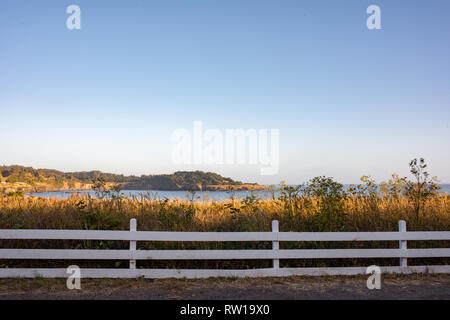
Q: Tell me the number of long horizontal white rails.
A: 3